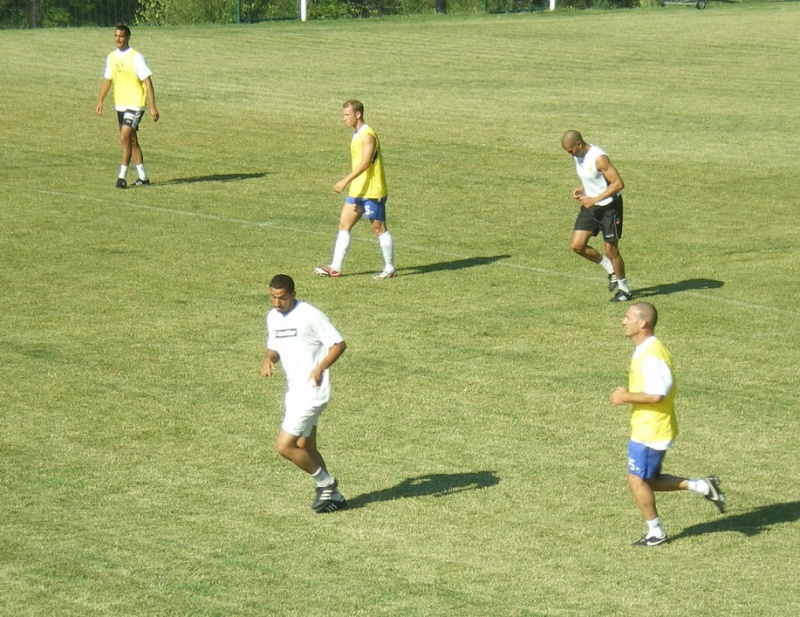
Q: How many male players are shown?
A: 5